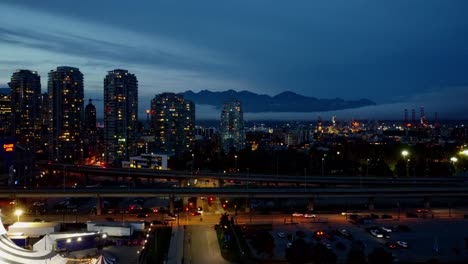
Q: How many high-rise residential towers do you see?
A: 5